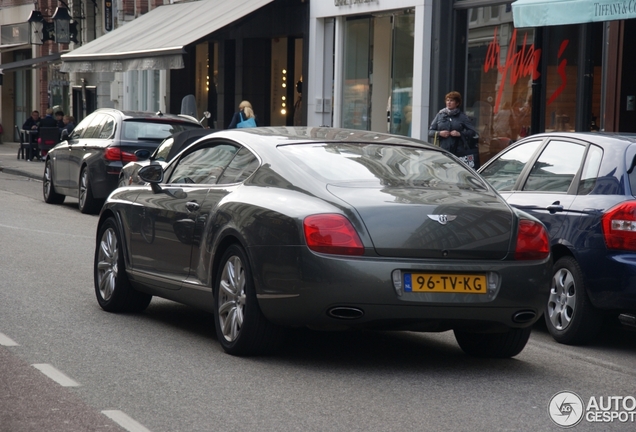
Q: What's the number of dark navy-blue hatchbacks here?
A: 1